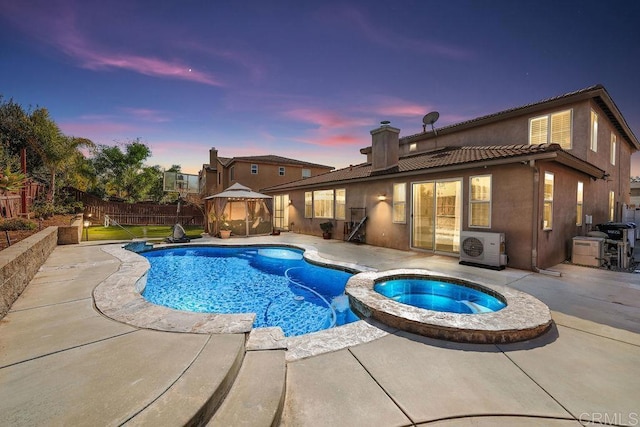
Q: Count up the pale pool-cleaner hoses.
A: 1